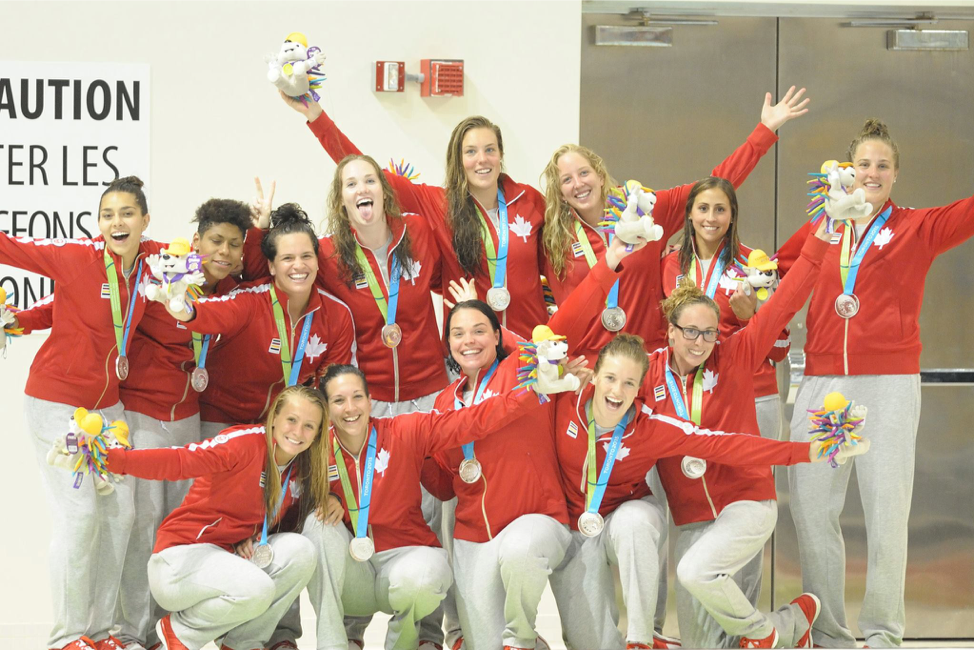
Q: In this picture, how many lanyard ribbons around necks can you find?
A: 13